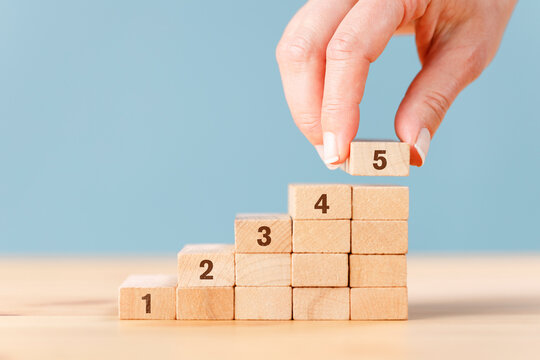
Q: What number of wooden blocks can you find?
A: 15